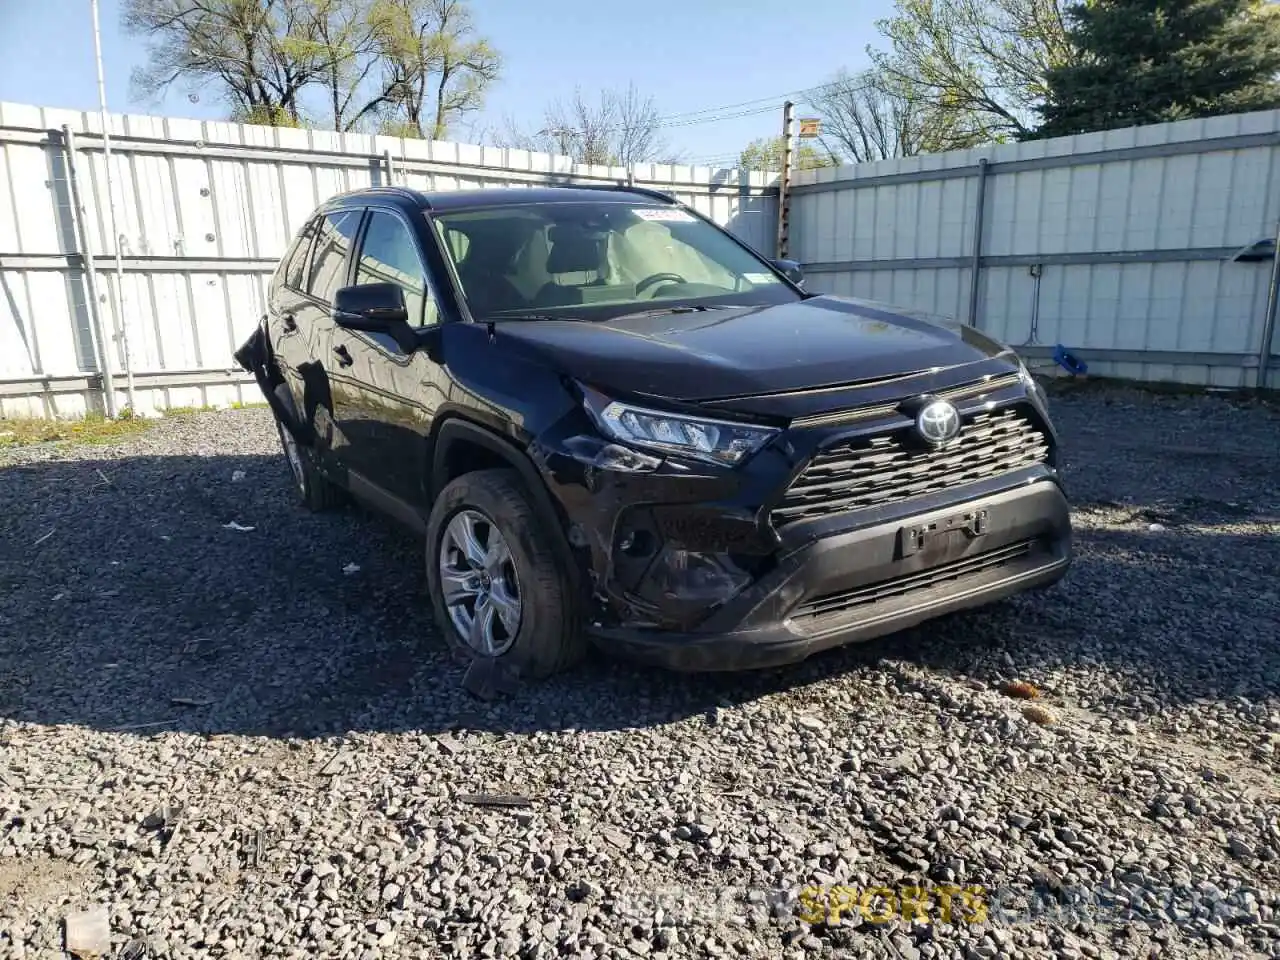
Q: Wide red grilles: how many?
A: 0